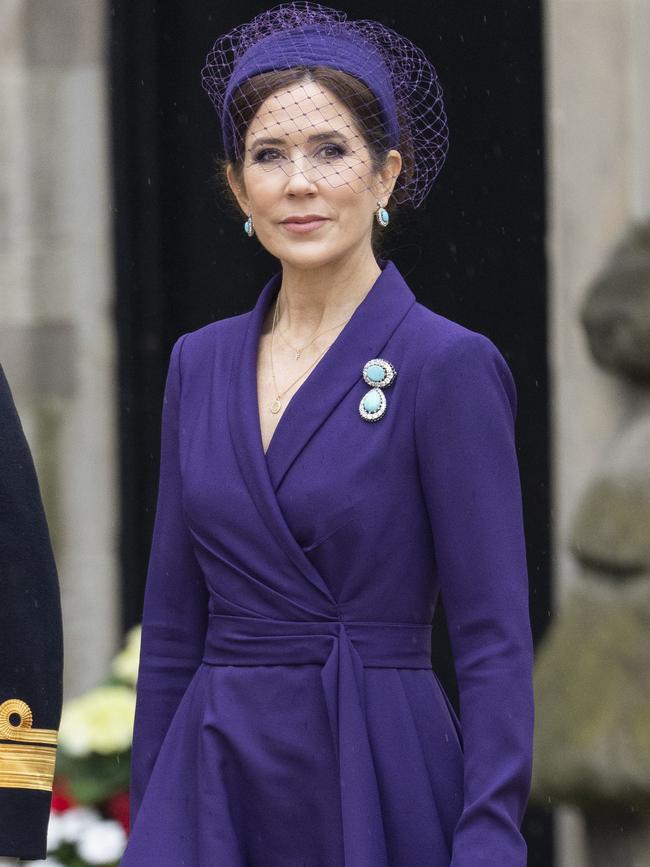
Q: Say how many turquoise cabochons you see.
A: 4